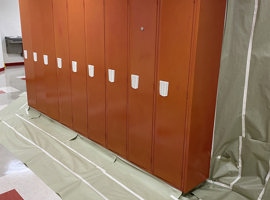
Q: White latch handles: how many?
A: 9